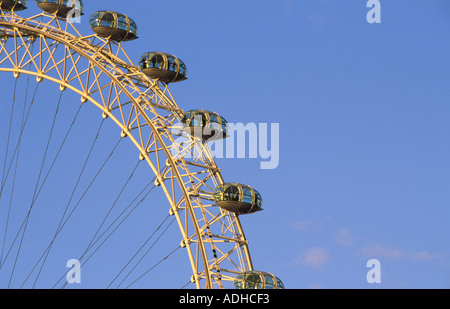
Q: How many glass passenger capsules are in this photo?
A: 7